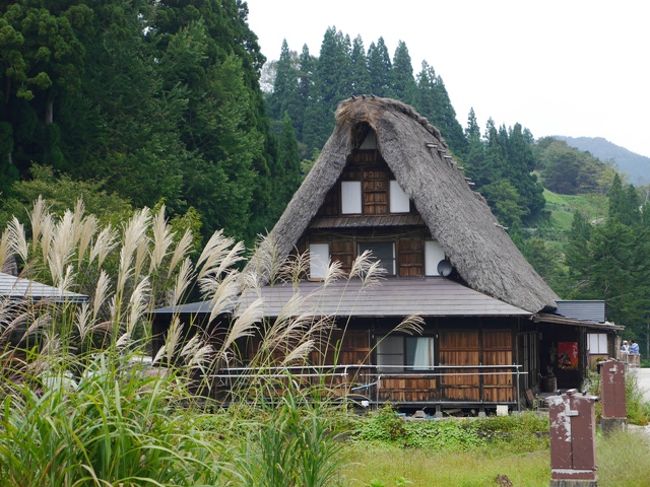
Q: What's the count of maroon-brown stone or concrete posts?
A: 2